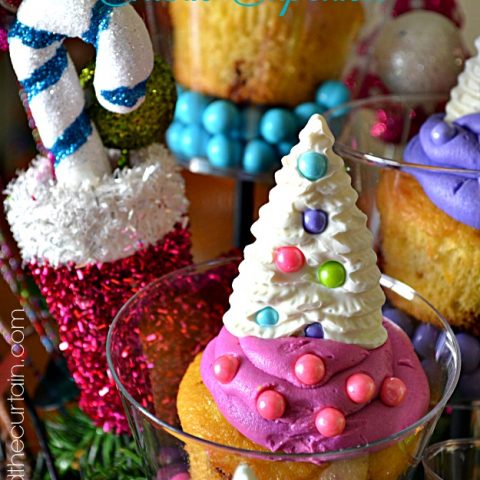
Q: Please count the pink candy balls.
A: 7